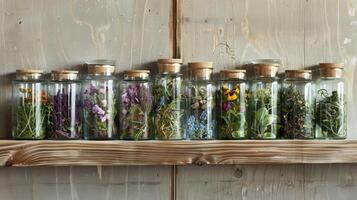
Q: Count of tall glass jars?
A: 10